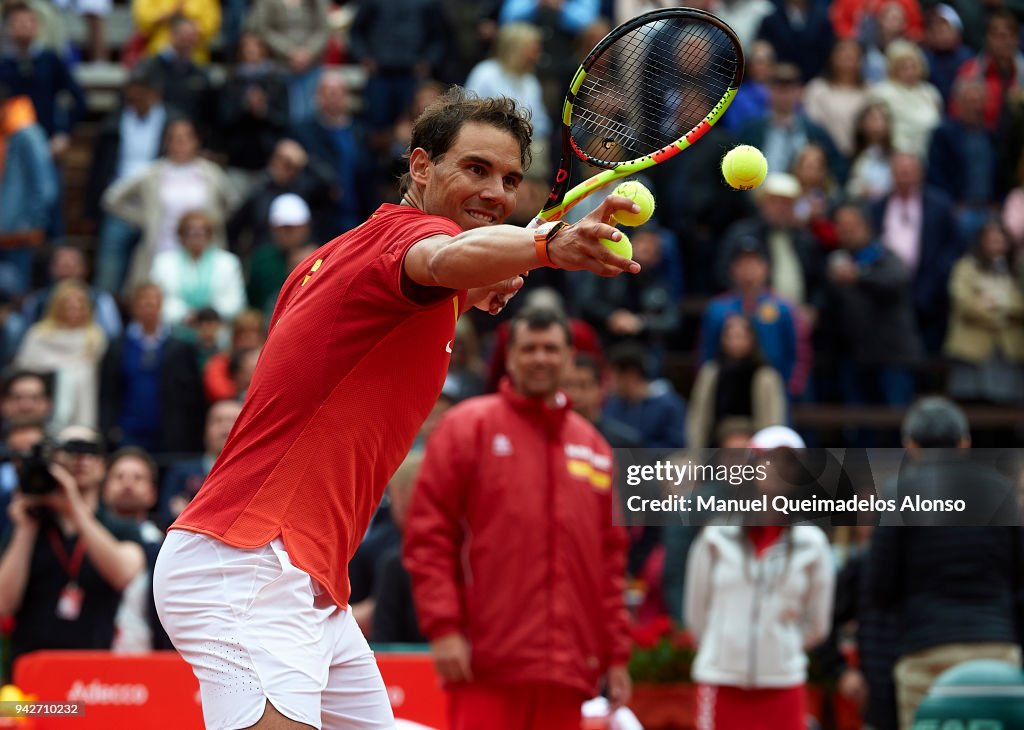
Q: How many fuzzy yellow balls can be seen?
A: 3